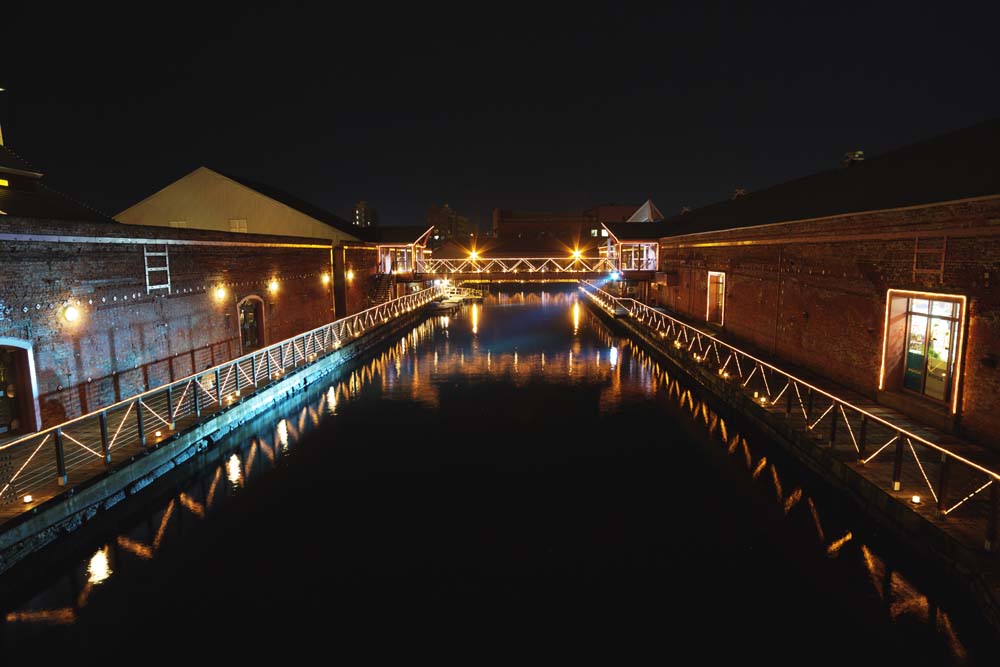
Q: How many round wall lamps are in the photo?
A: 5